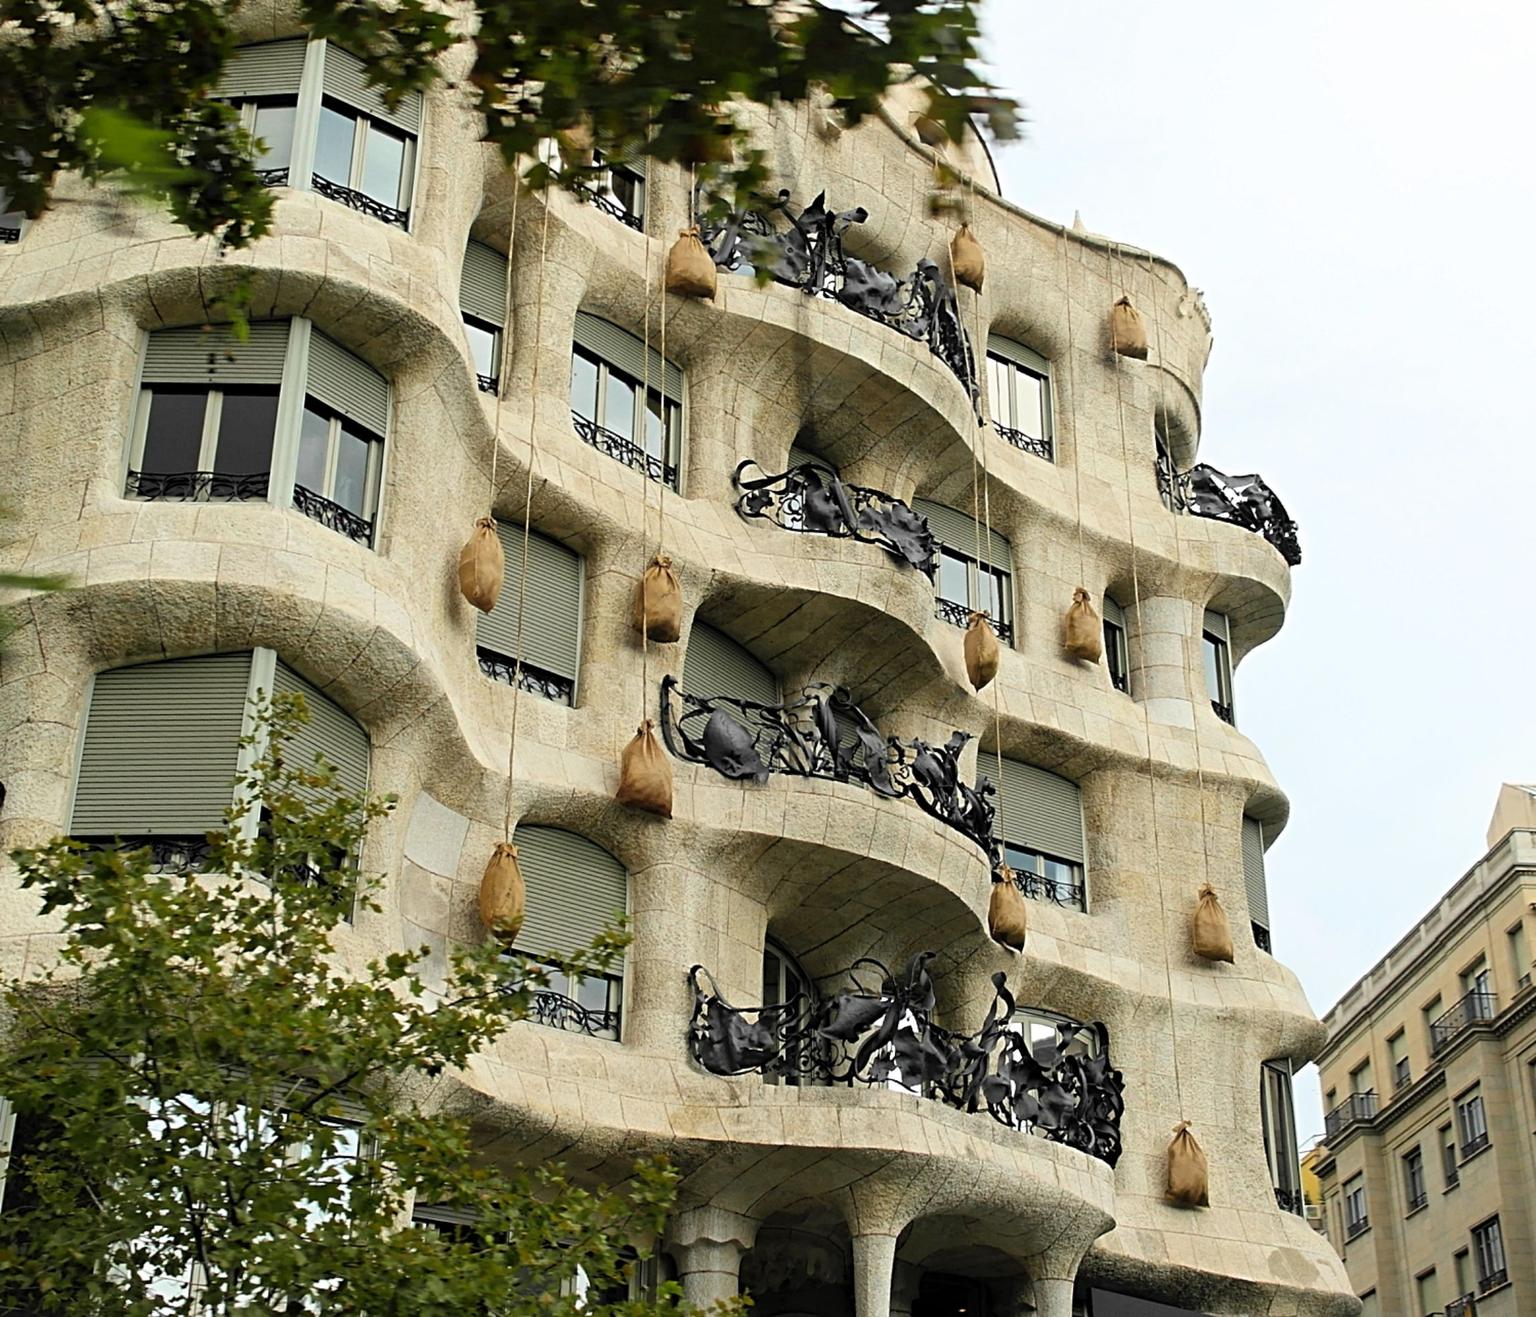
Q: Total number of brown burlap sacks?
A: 12